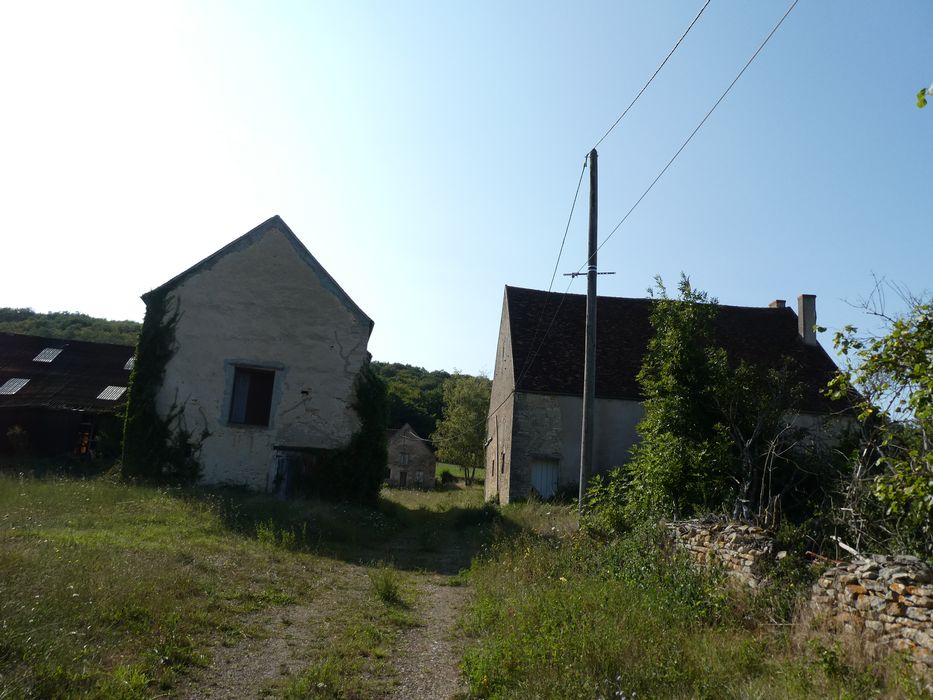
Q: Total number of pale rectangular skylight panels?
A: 4